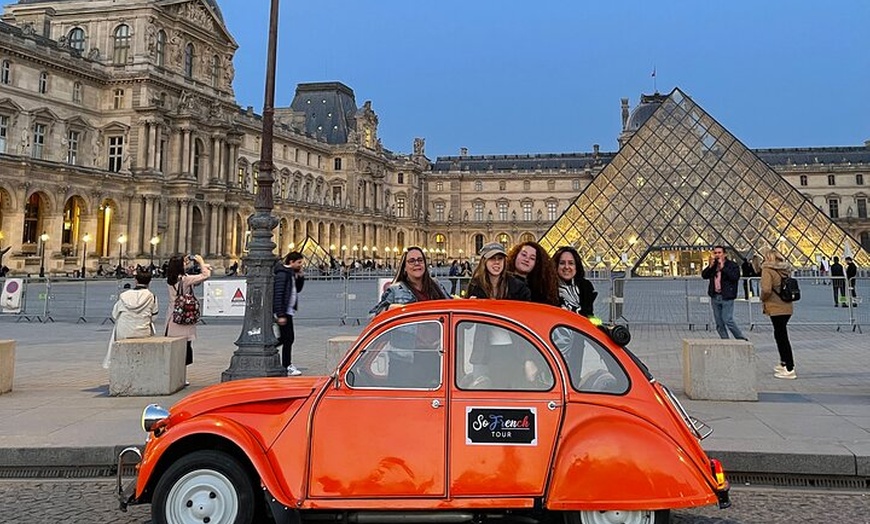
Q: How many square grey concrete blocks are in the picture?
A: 4